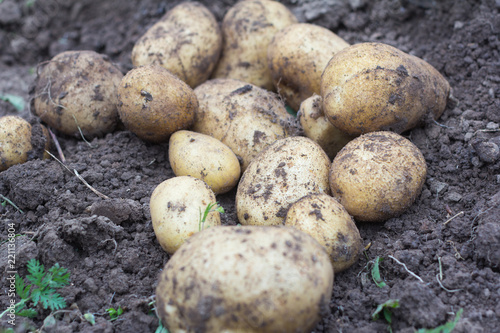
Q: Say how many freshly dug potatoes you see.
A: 15